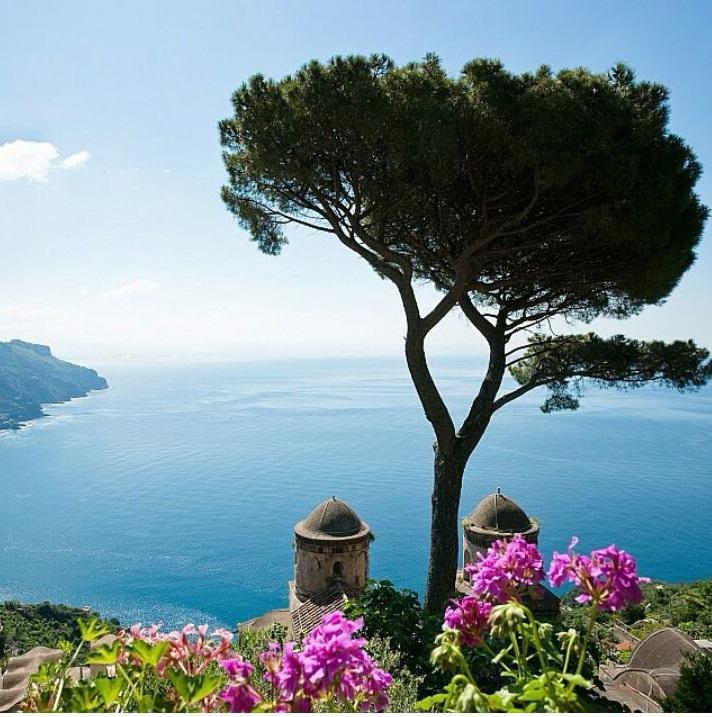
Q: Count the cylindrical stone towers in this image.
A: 2